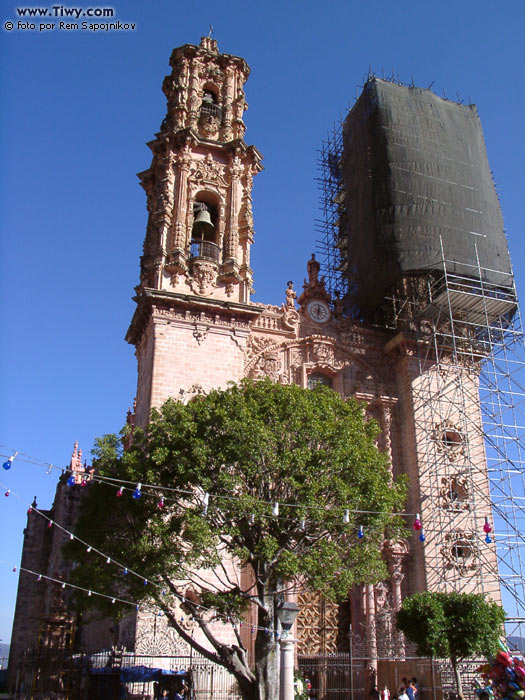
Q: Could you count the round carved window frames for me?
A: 3